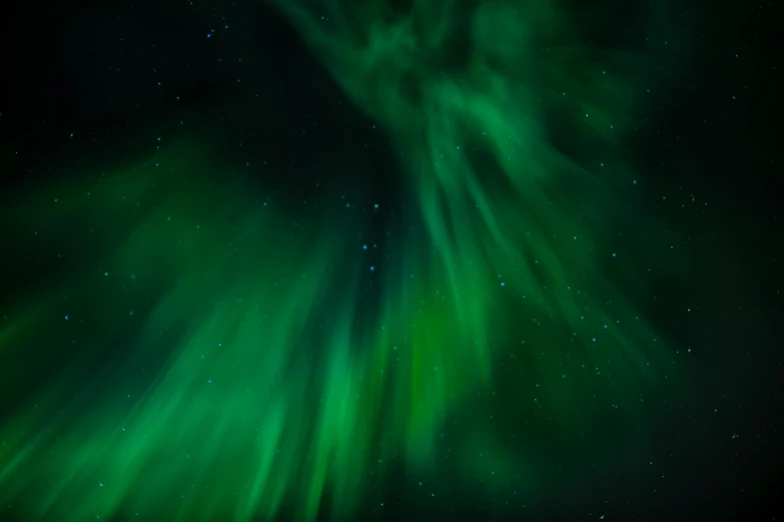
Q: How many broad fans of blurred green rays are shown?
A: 2